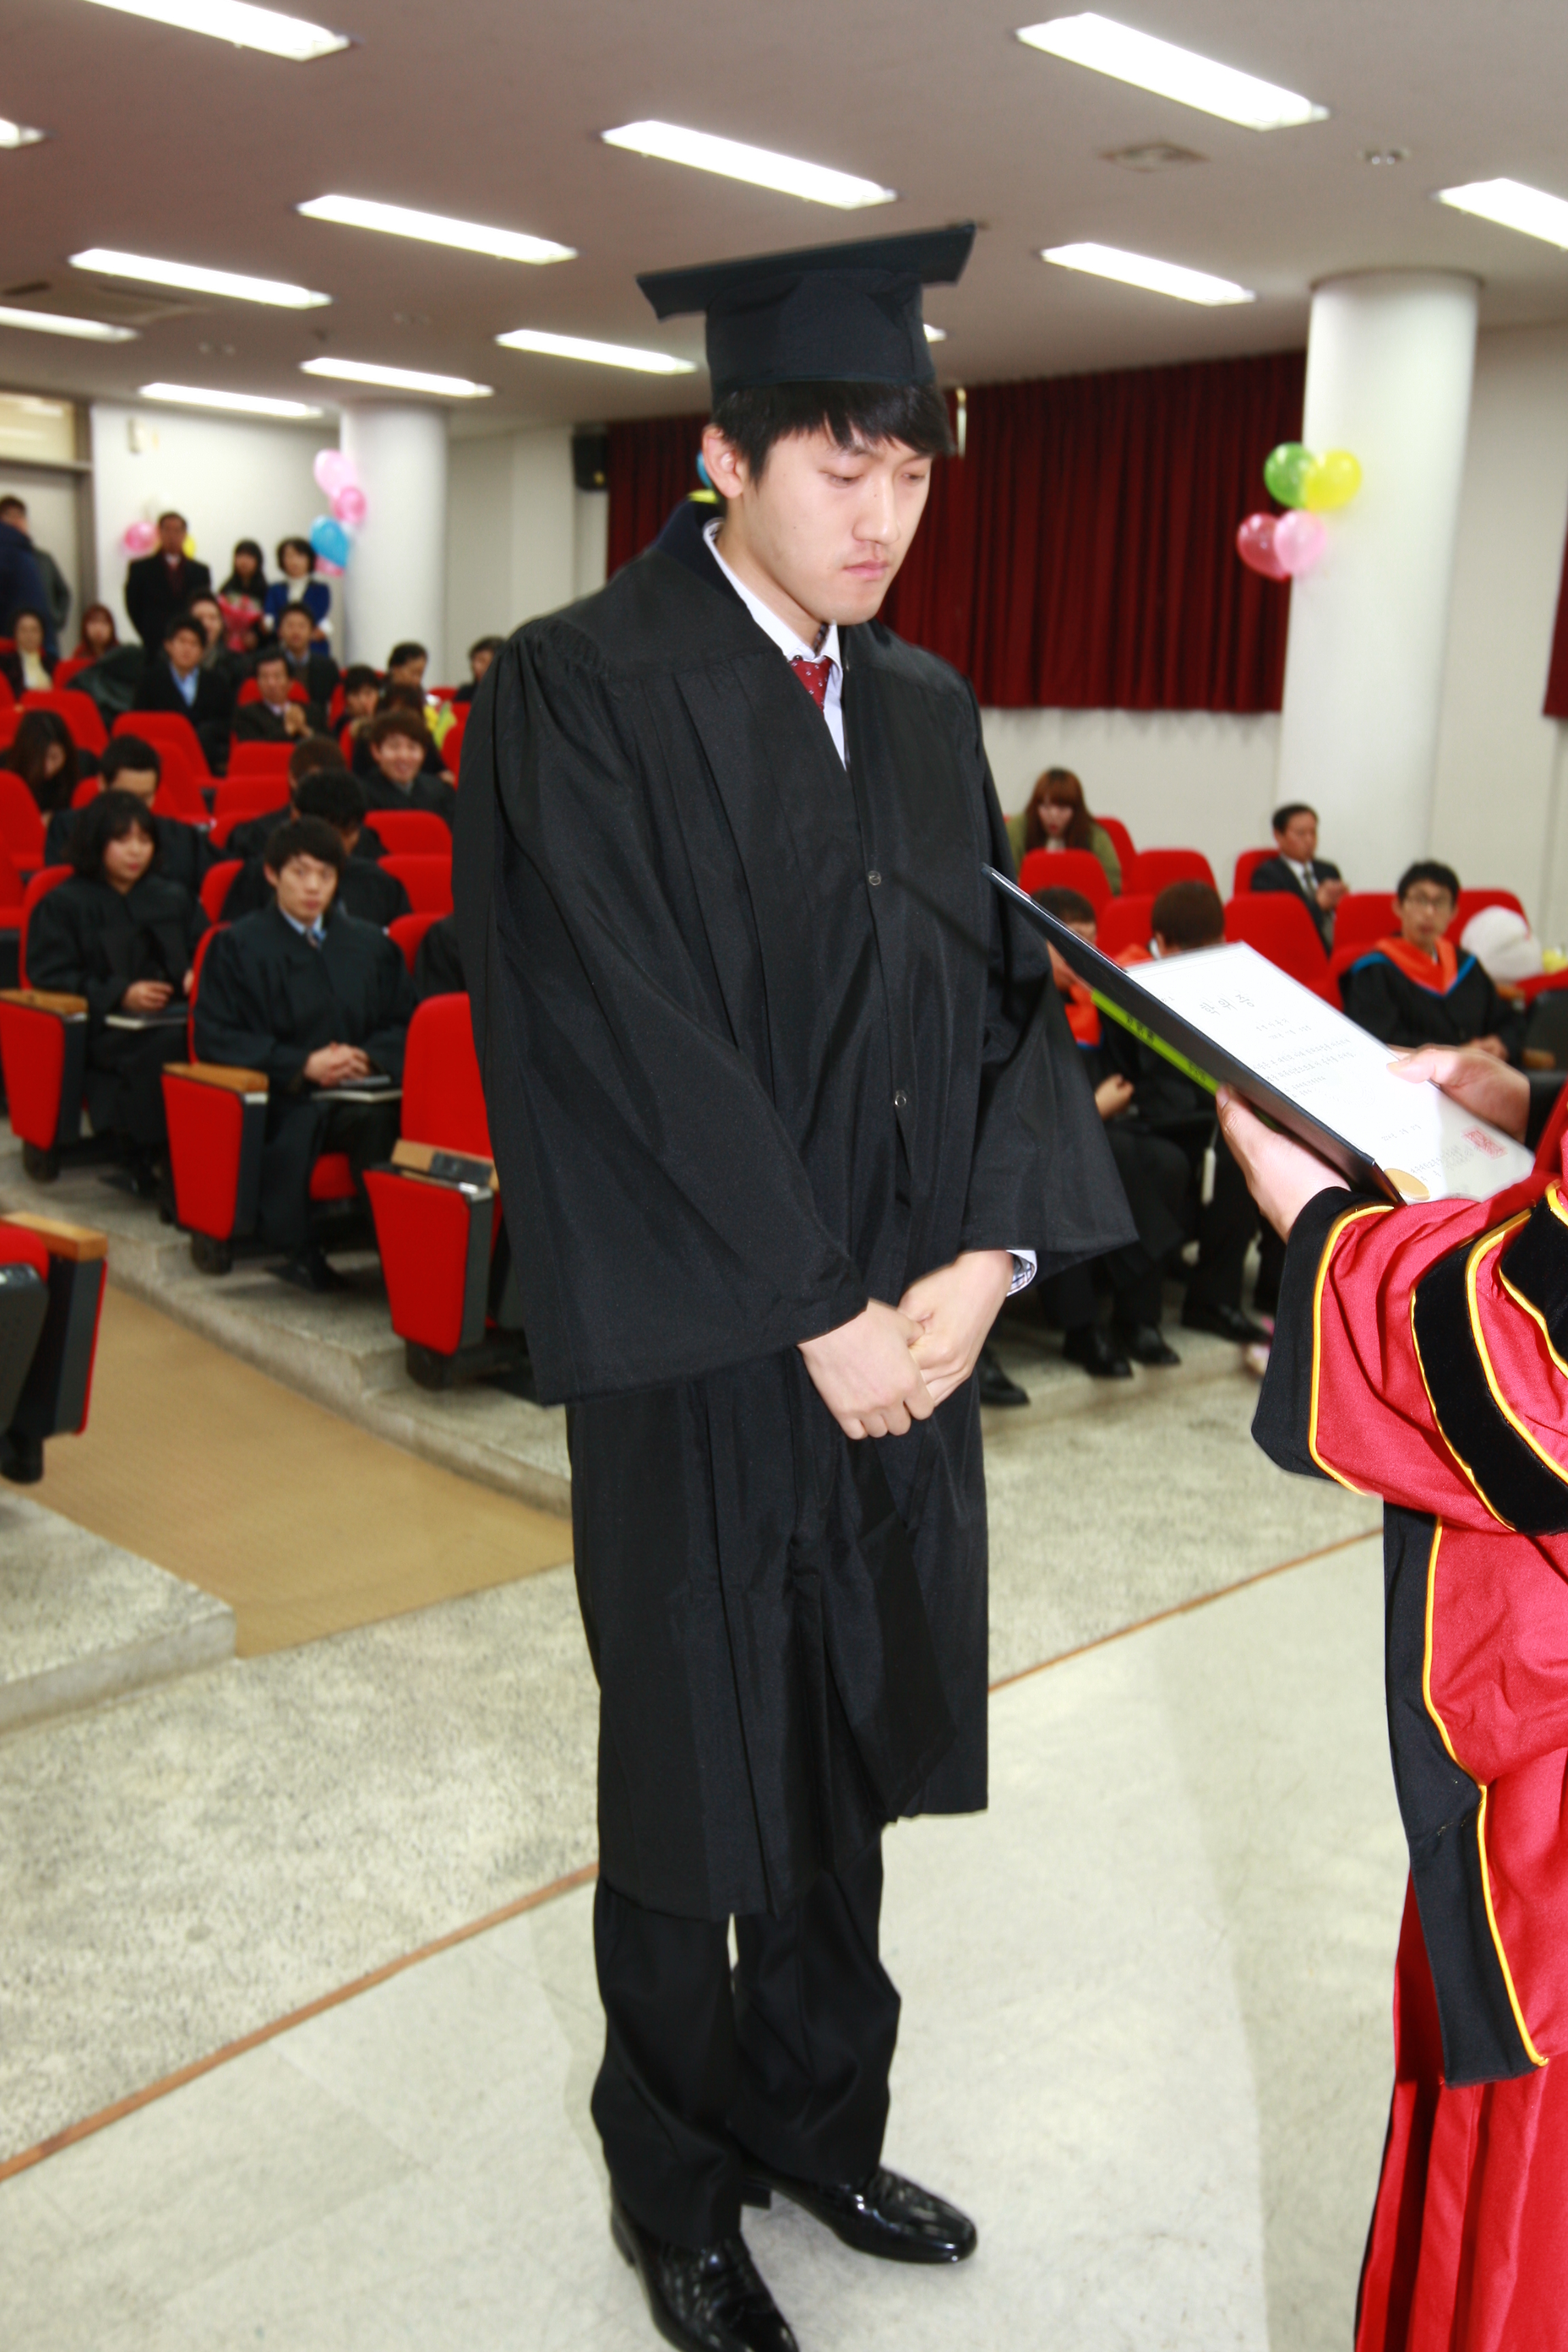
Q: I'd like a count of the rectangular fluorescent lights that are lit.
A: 13